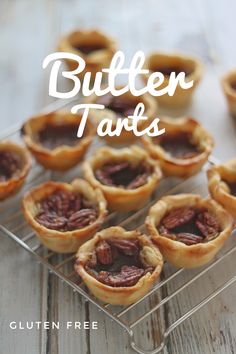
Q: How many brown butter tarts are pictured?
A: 12